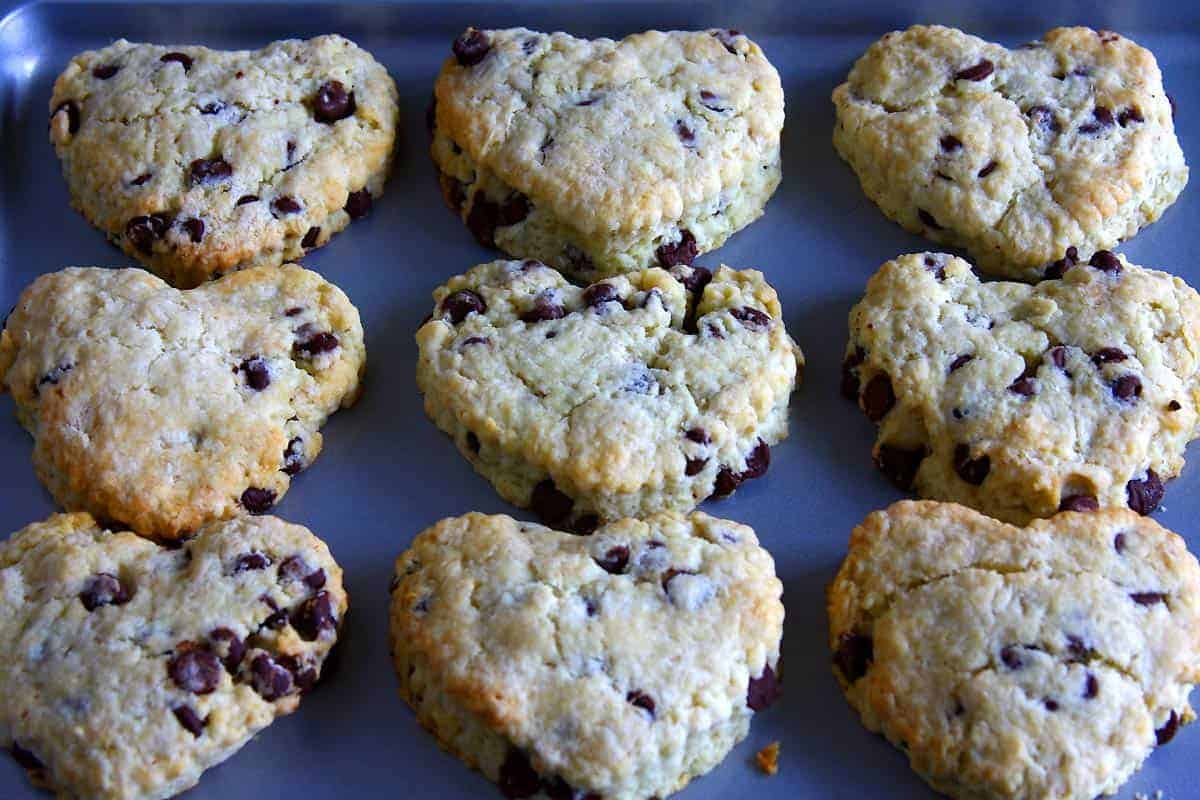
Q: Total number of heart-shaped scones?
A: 9